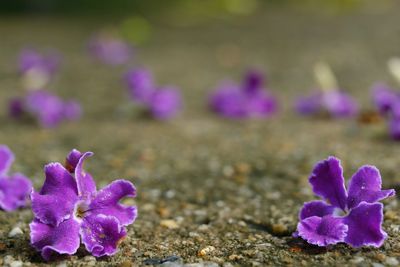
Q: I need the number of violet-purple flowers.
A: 10